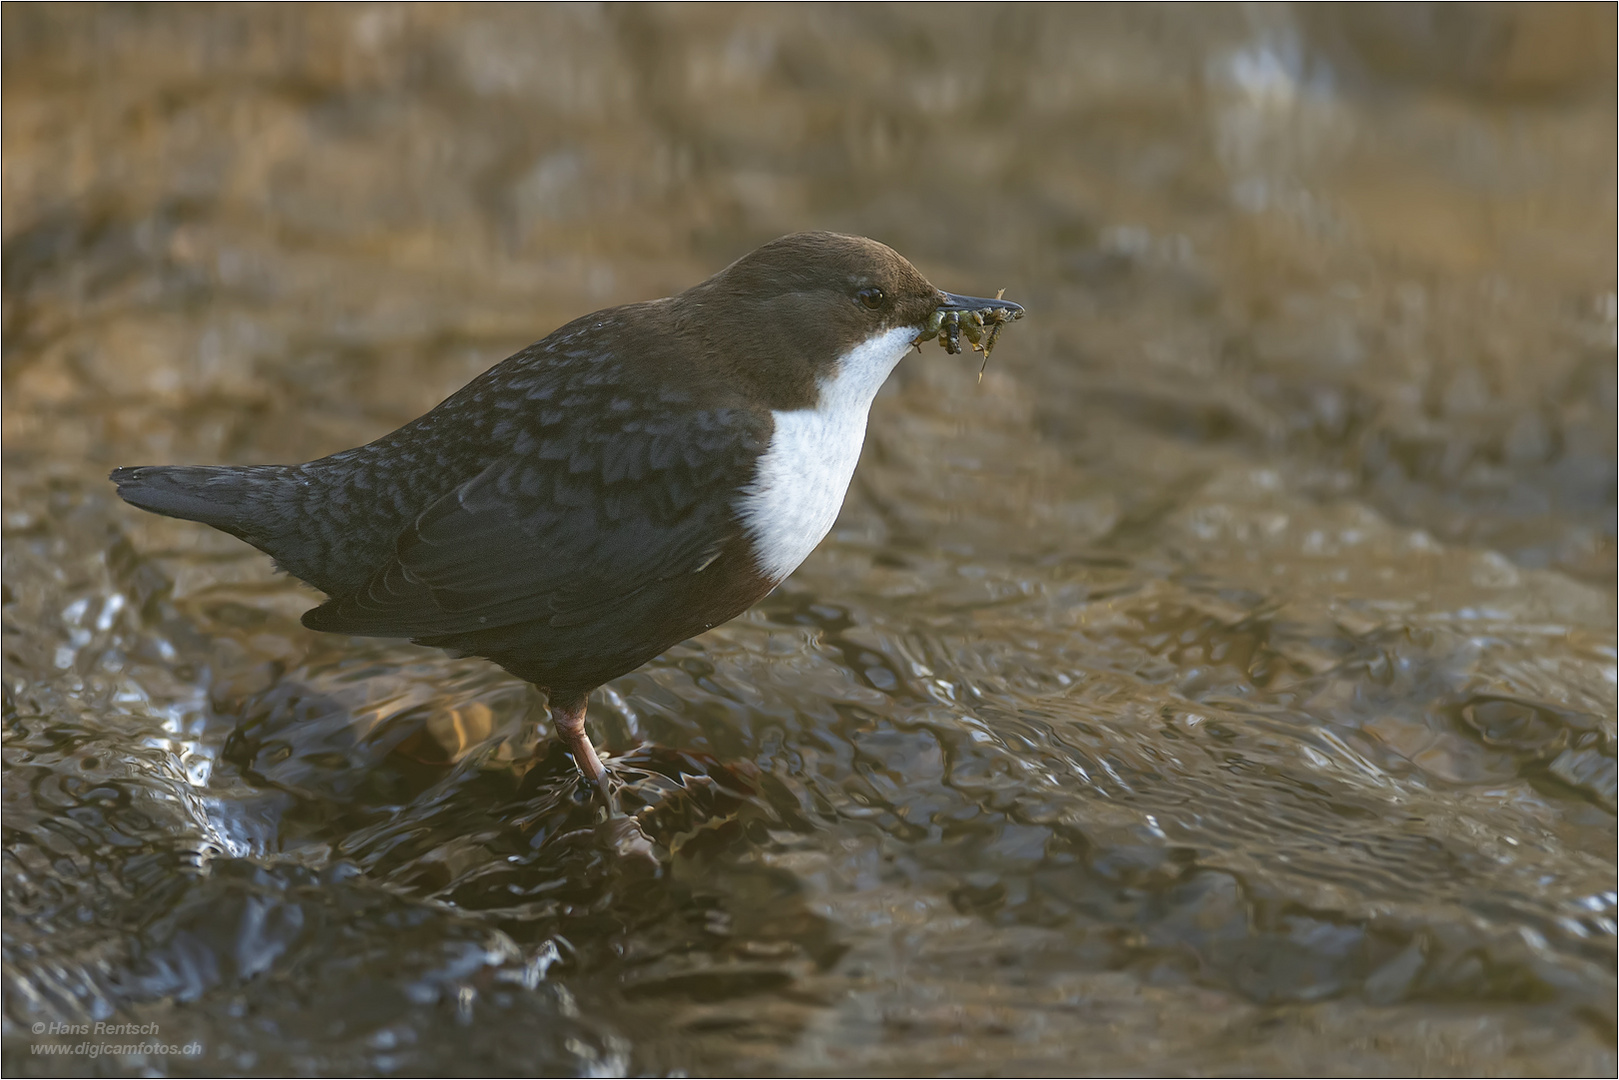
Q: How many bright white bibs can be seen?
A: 1